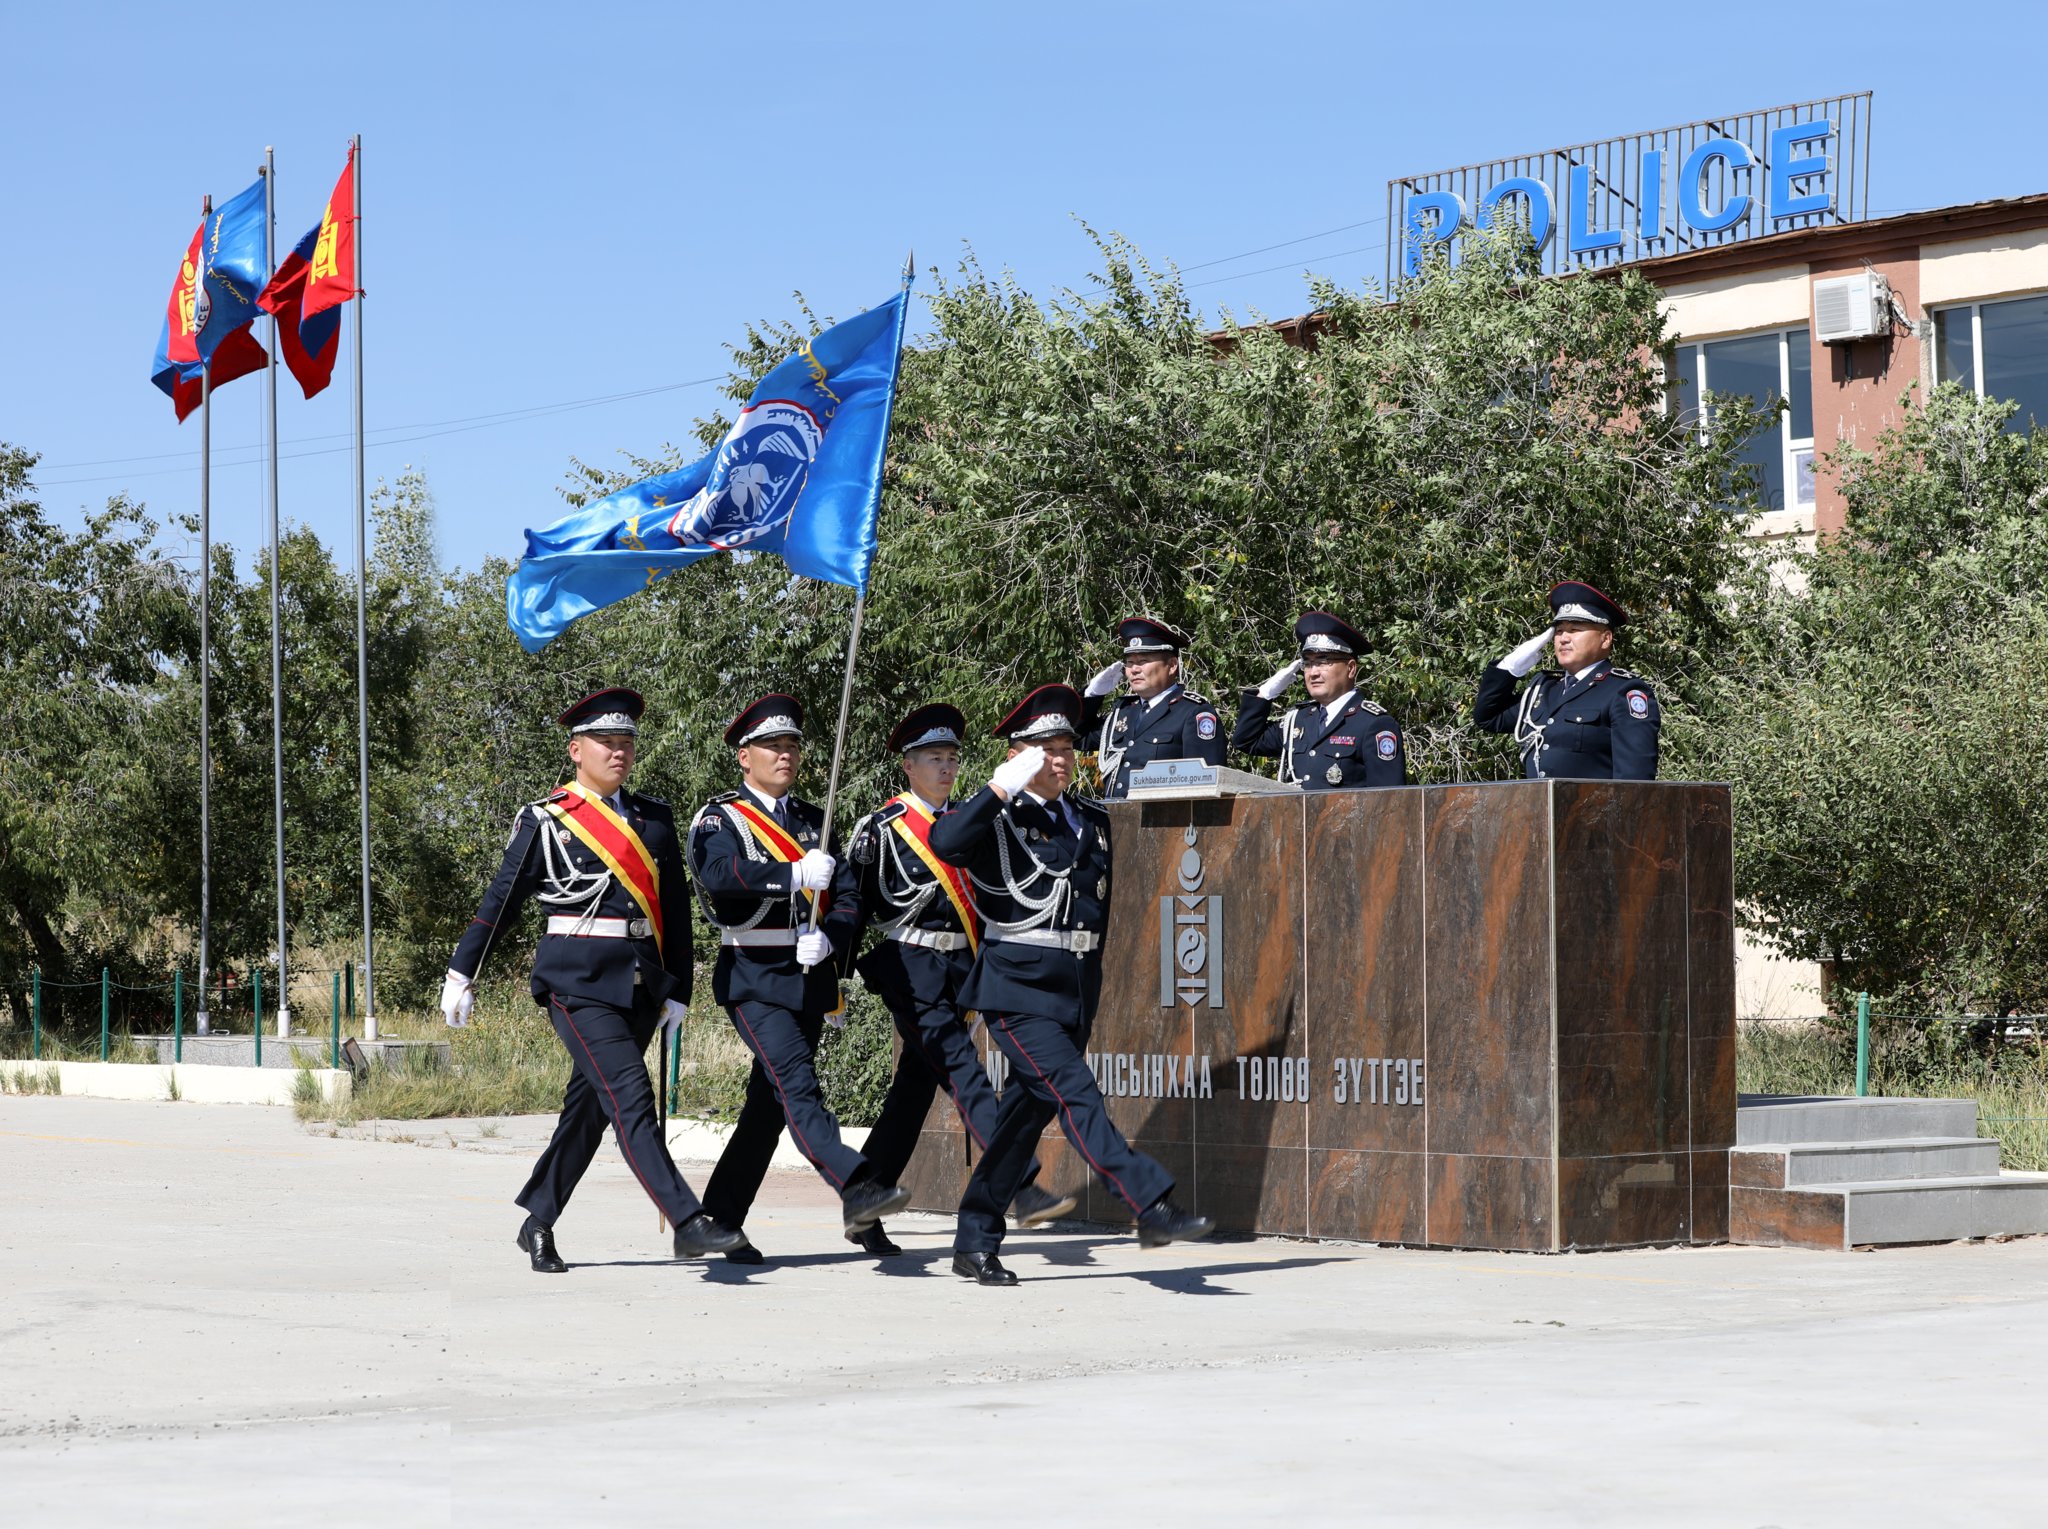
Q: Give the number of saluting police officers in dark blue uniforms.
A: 4